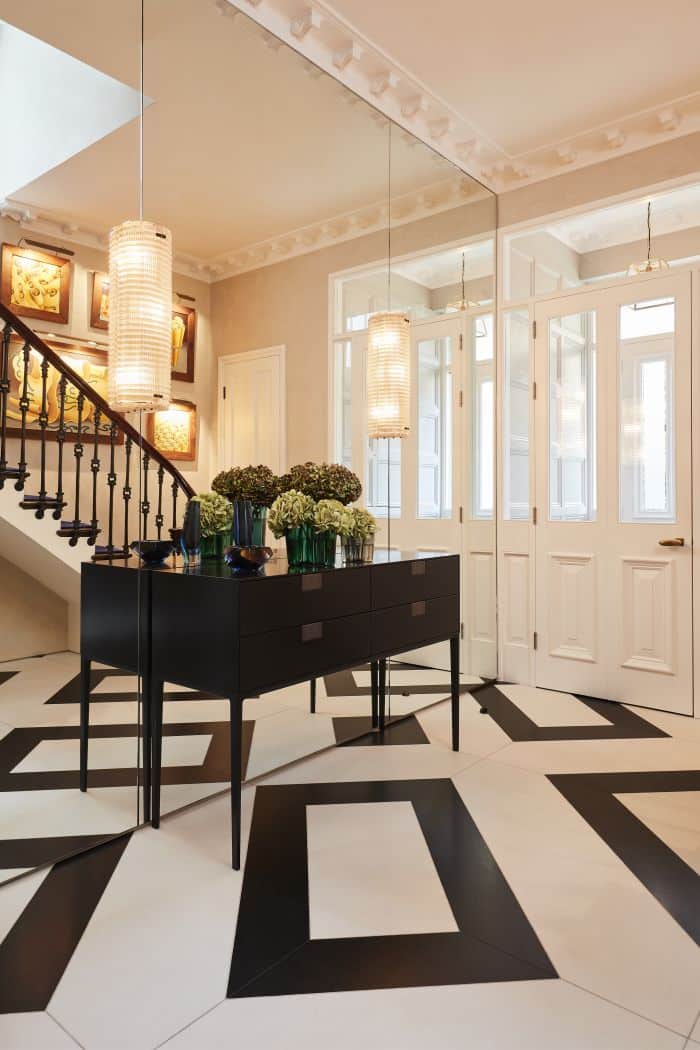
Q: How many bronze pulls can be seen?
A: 4